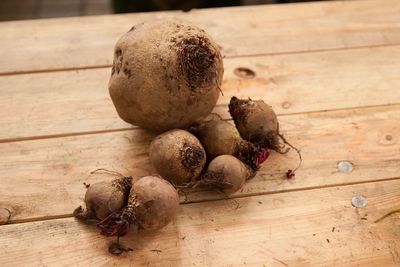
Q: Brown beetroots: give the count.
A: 7